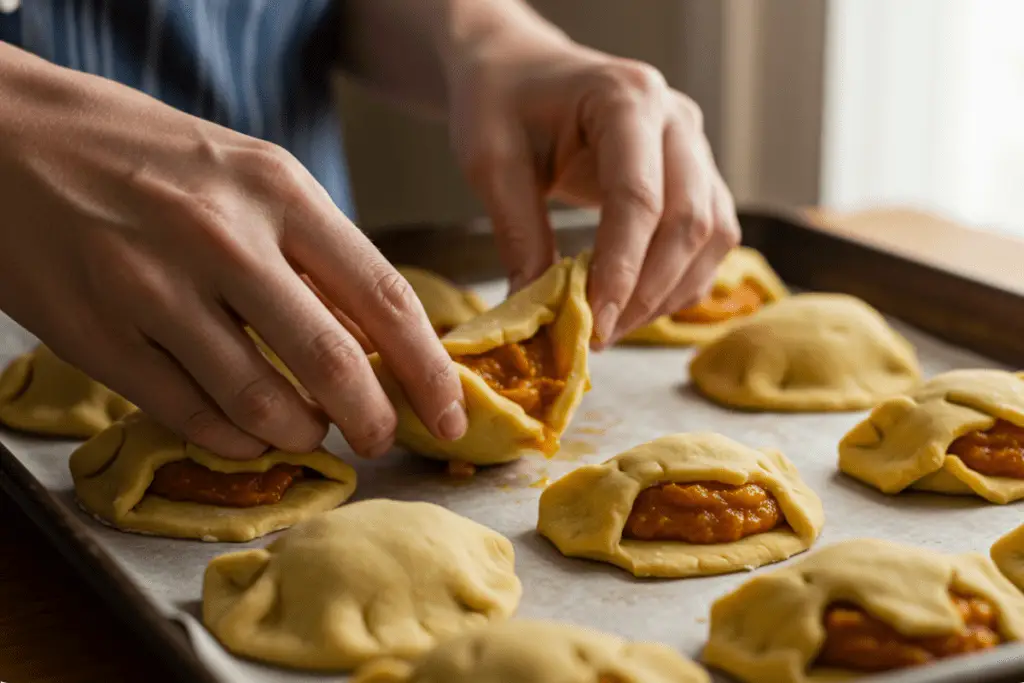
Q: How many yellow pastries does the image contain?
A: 12